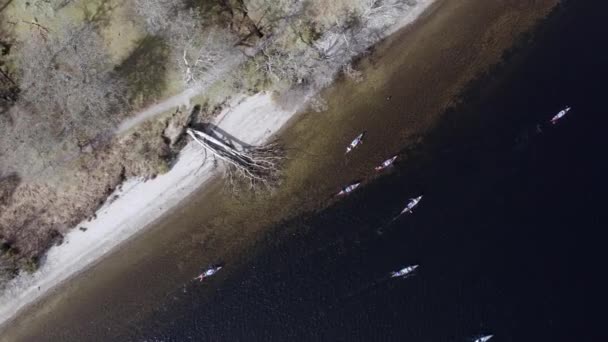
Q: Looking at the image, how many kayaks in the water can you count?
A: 8